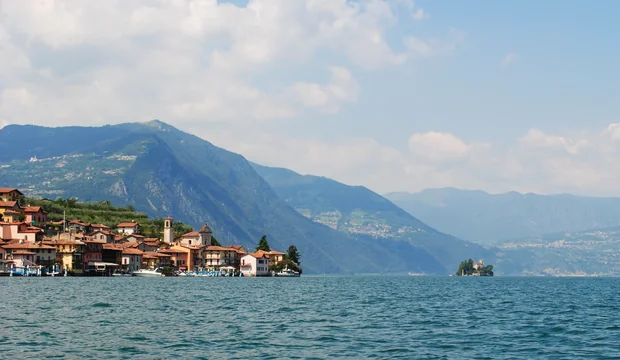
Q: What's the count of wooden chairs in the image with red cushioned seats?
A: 0